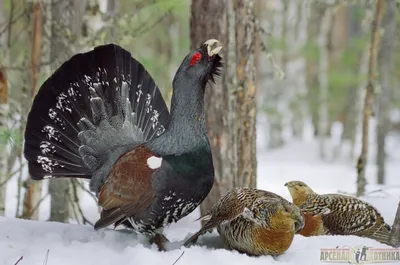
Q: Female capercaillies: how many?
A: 2